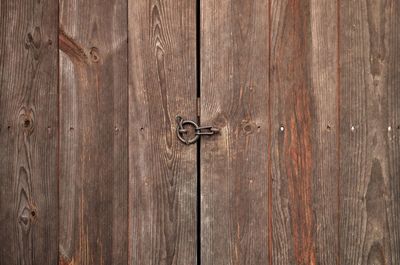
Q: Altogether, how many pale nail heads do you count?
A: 3